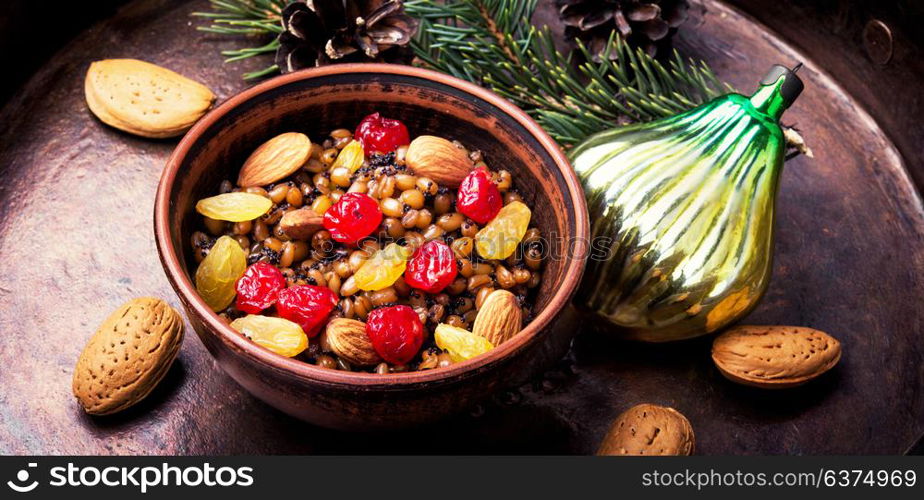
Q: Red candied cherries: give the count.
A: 7